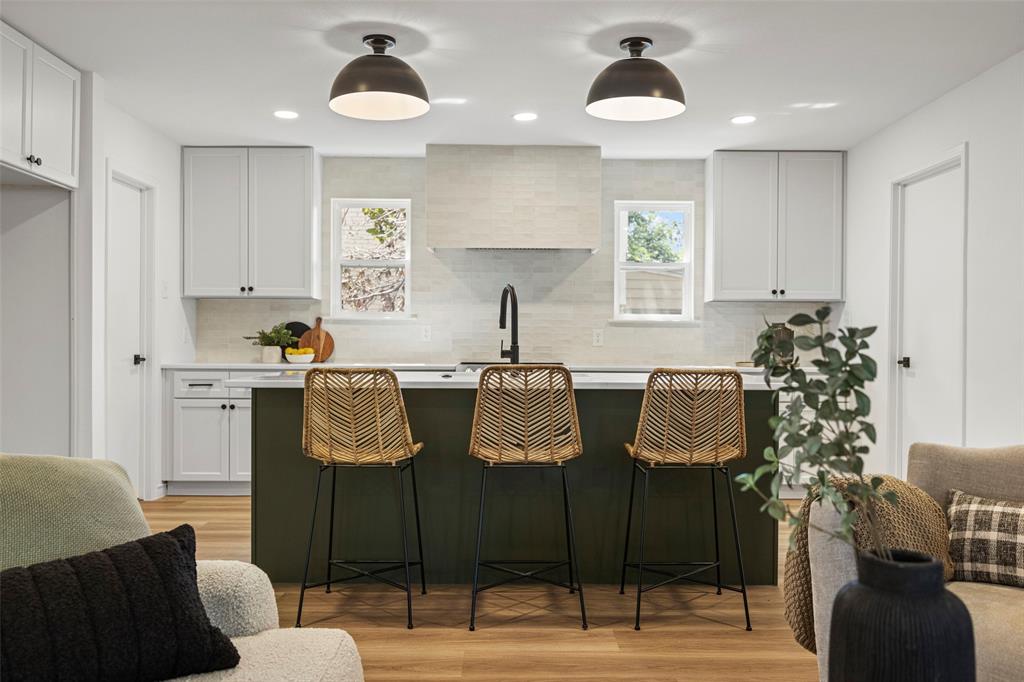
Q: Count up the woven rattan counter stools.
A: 3